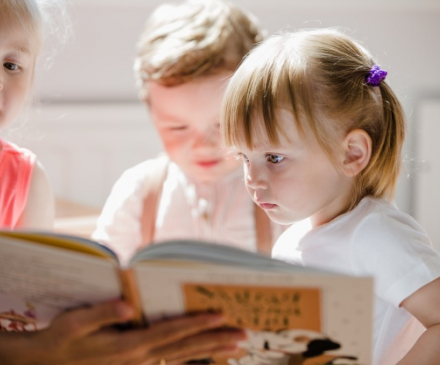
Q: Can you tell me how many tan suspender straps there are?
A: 2